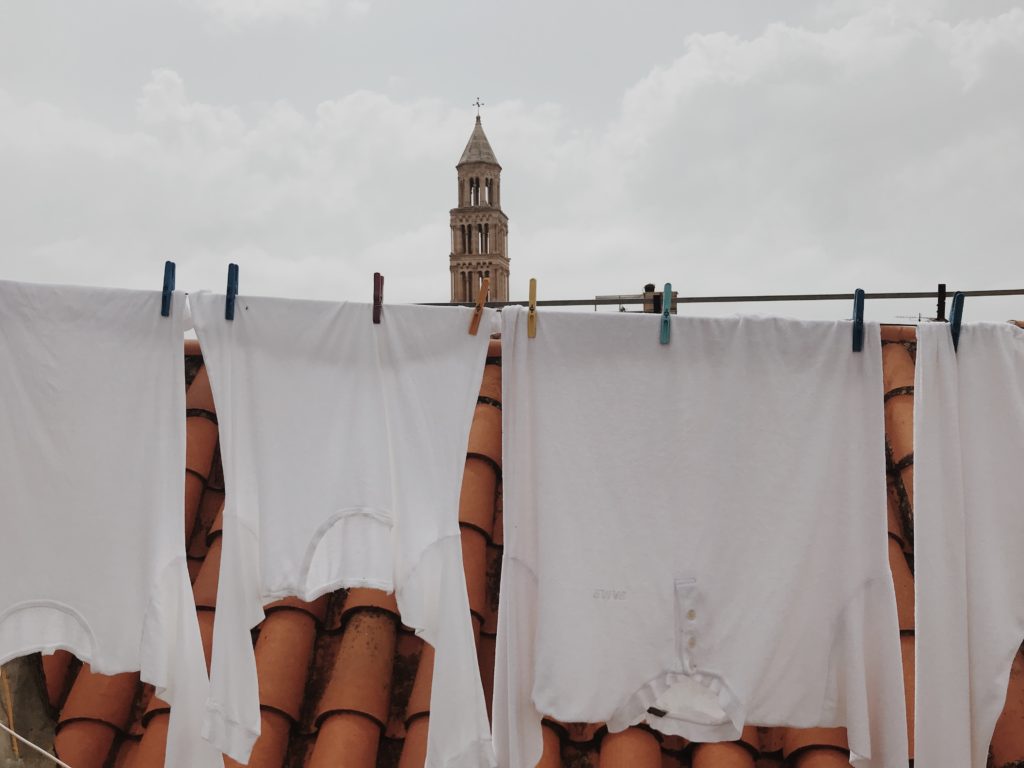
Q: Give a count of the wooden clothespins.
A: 0